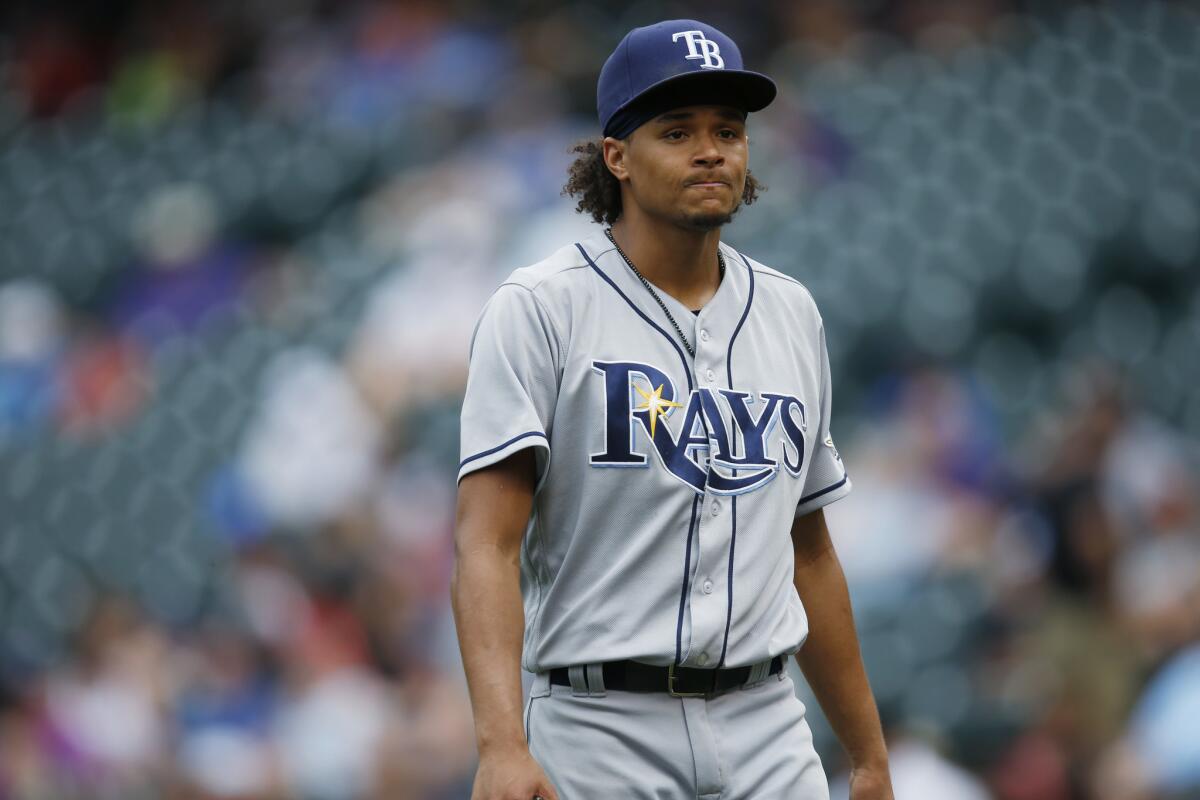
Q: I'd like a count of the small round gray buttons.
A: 5